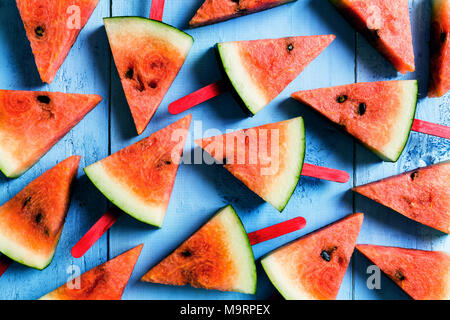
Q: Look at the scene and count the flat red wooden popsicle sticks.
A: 7